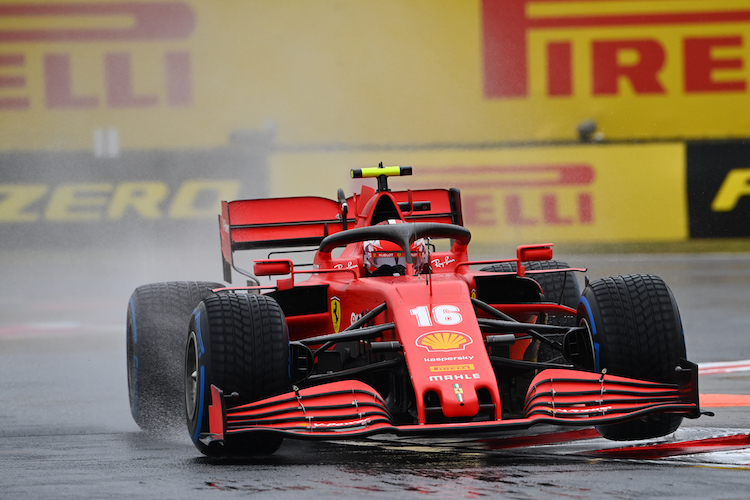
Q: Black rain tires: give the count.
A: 4